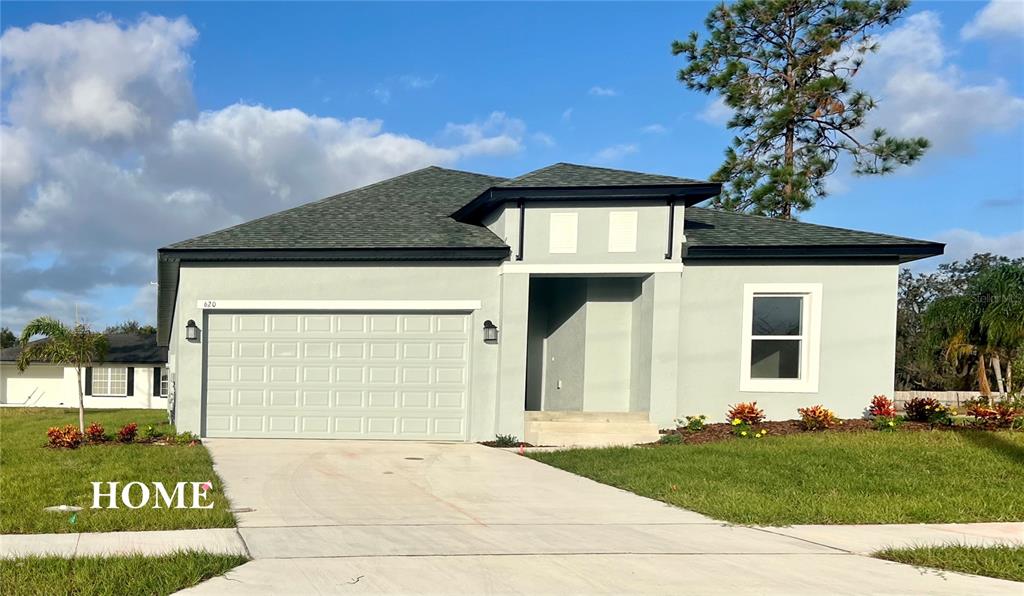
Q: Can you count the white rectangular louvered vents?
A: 2